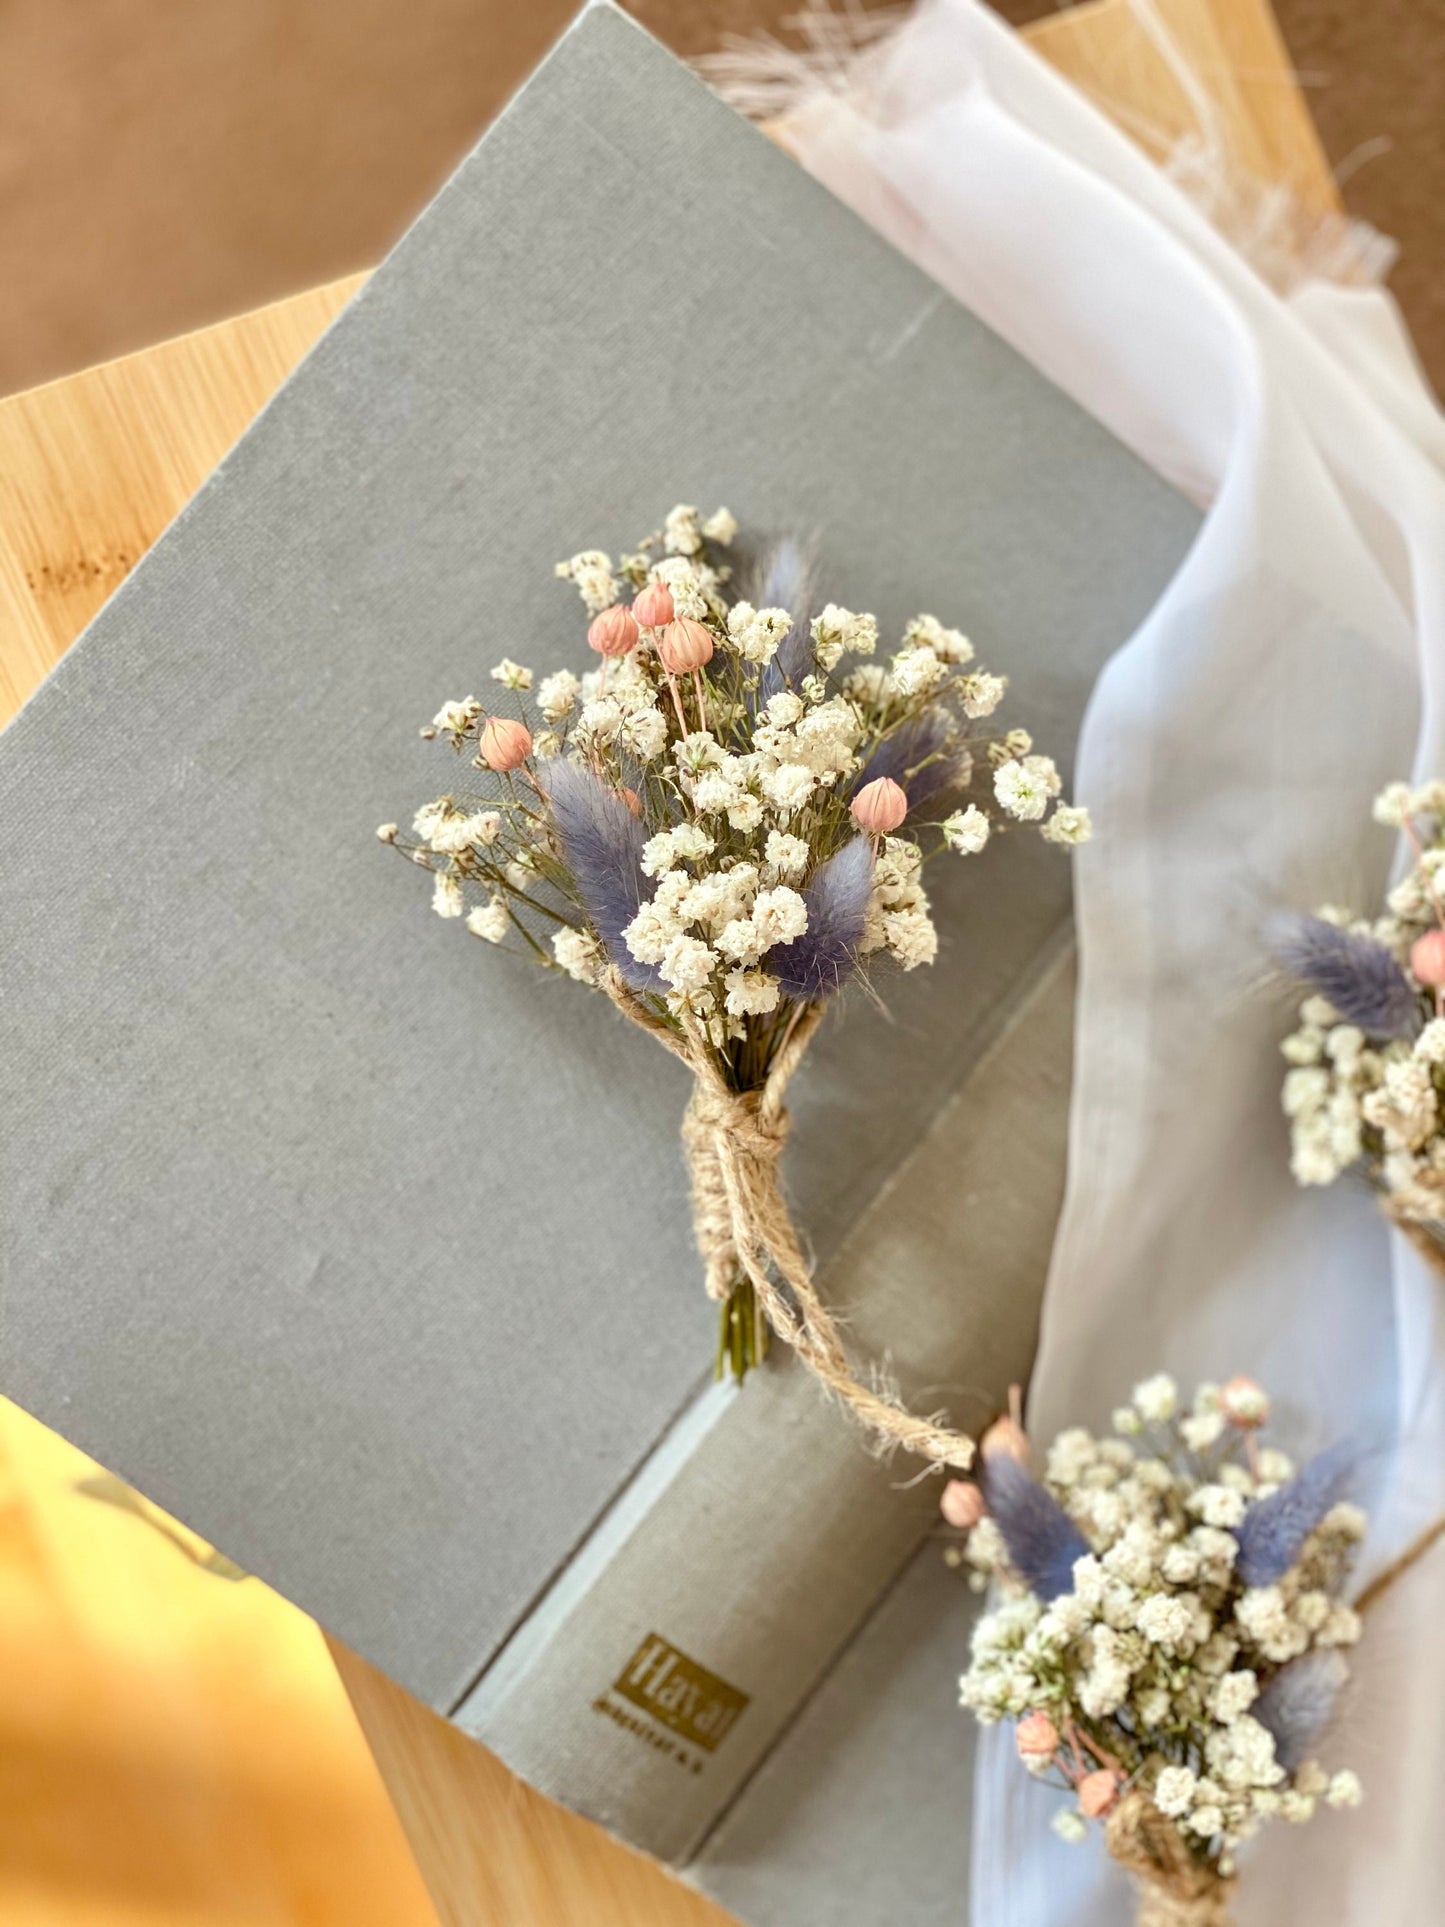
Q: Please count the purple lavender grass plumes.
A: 8